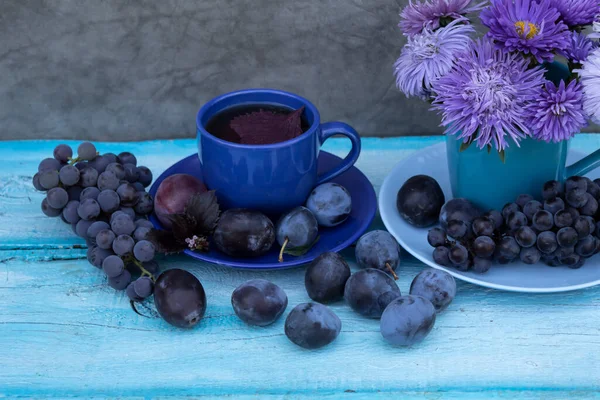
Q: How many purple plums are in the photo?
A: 14